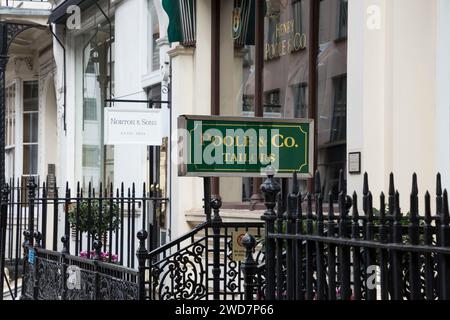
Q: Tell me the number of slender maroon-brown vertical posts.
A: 3